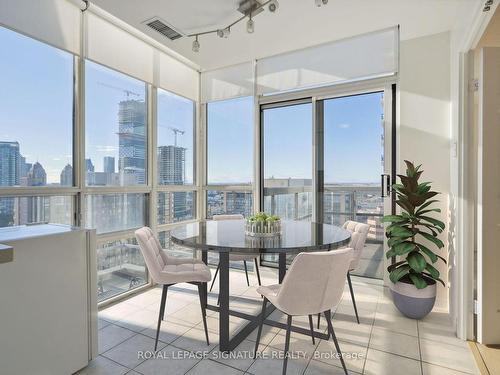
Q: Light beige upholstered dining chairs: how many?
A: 4